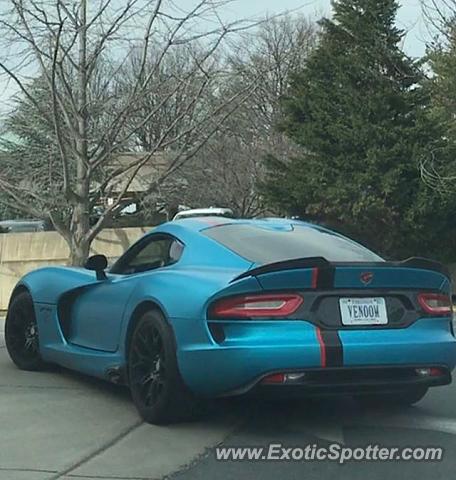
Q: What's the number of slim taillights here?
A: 2